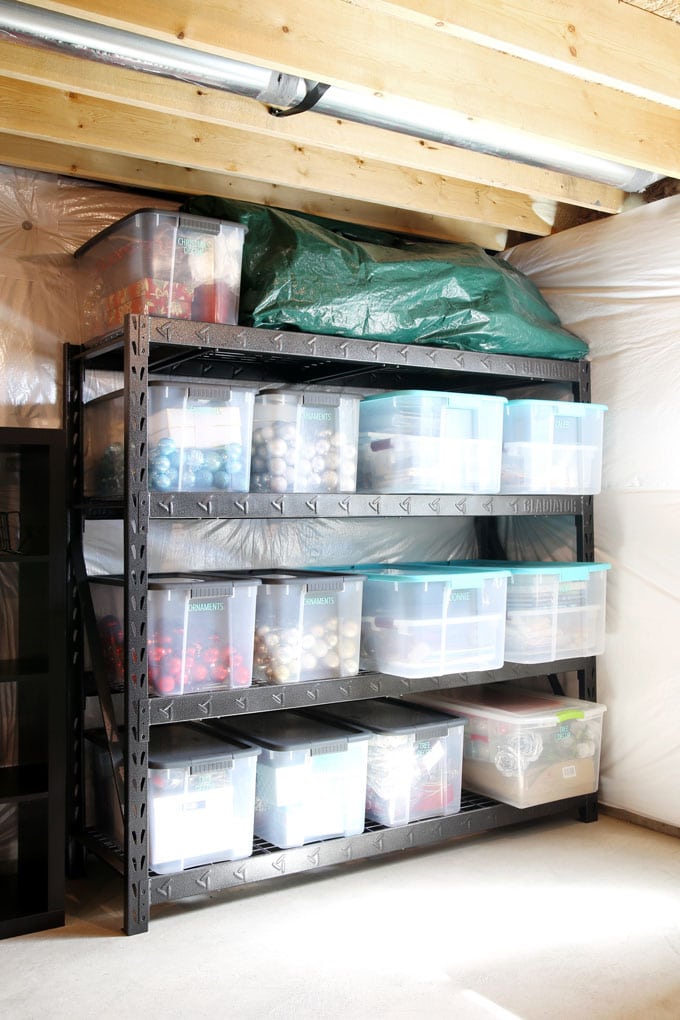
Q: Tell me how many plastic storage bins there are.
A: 13